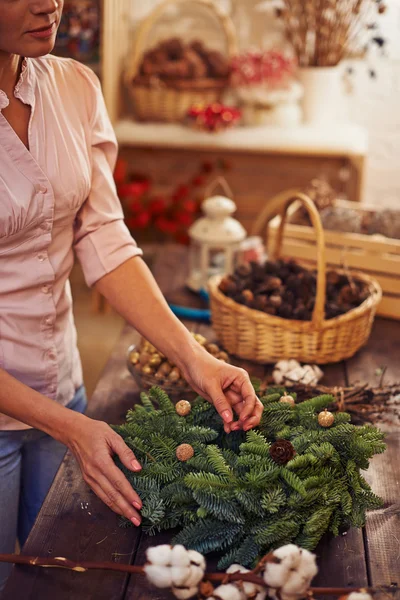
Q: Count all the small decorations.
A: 5